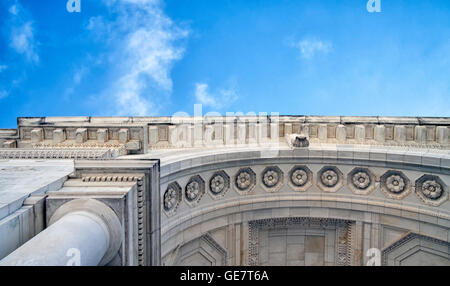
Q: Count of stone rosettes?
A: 10